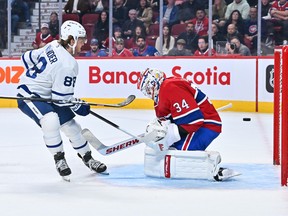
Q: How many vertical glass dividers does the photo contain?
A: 6